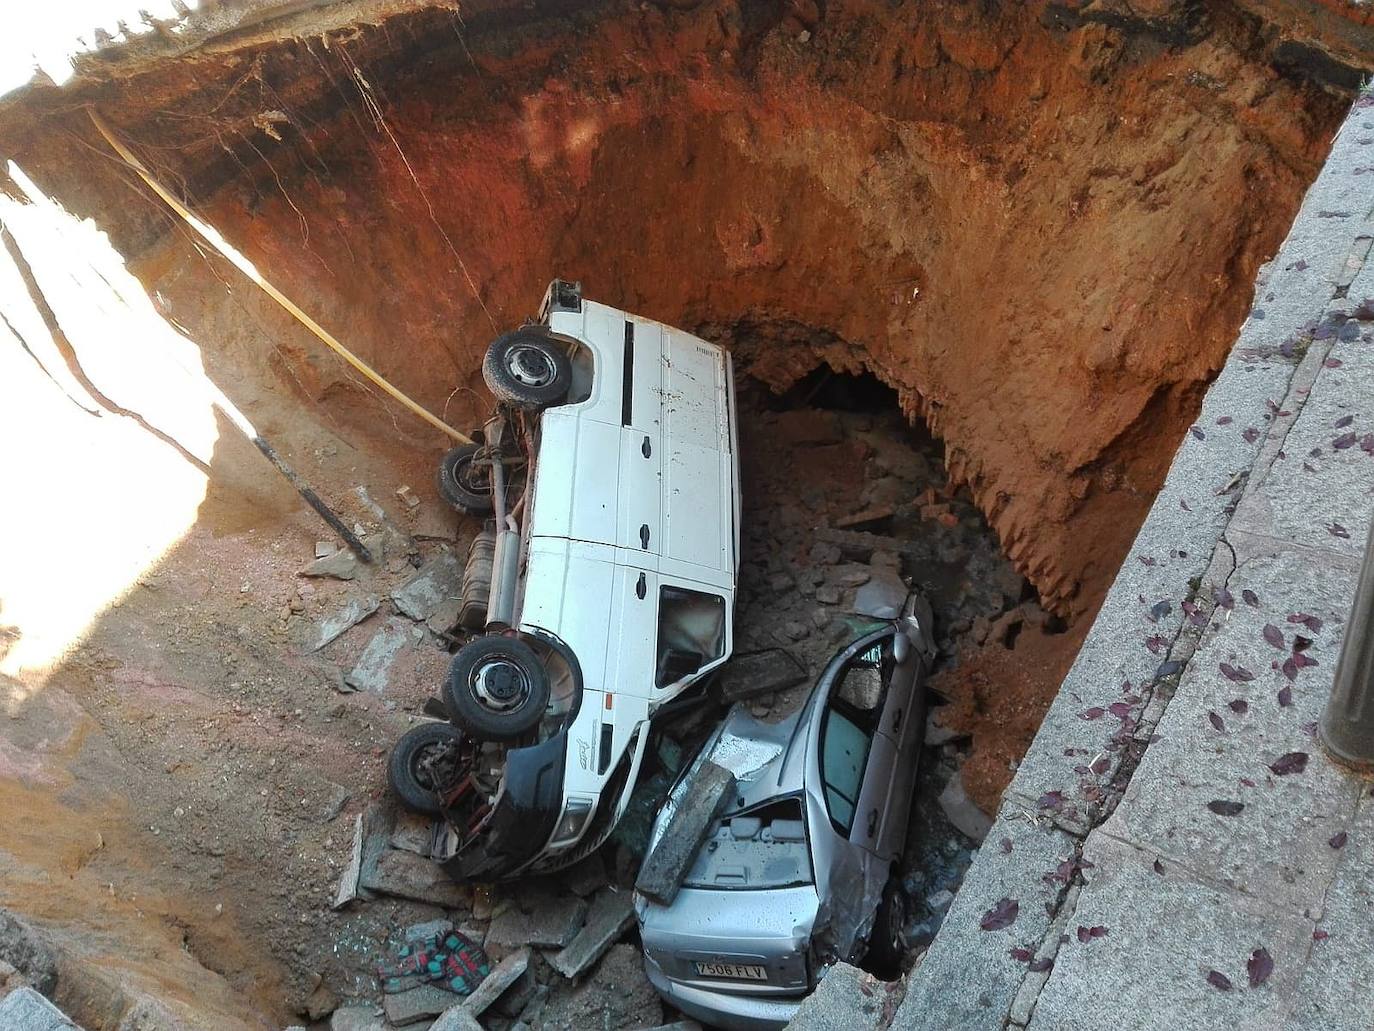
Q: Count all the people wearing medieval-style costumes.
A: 0